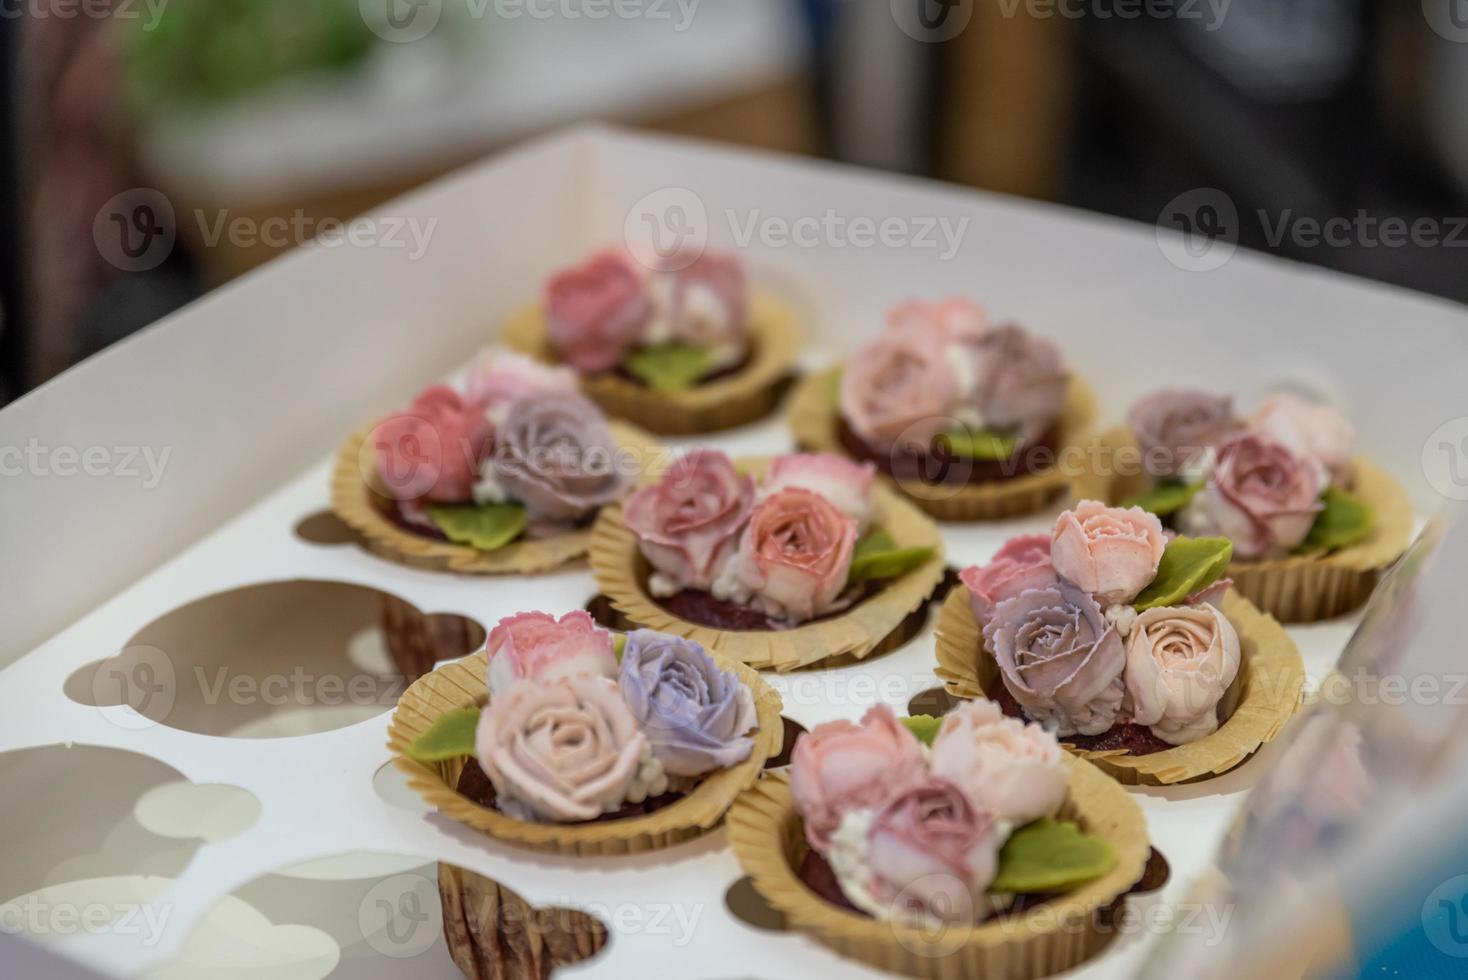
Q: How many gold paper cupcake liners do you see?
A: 8